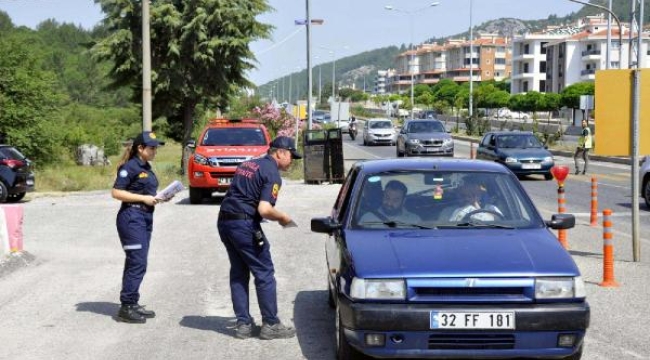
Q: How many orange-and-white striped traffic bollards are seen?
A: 3